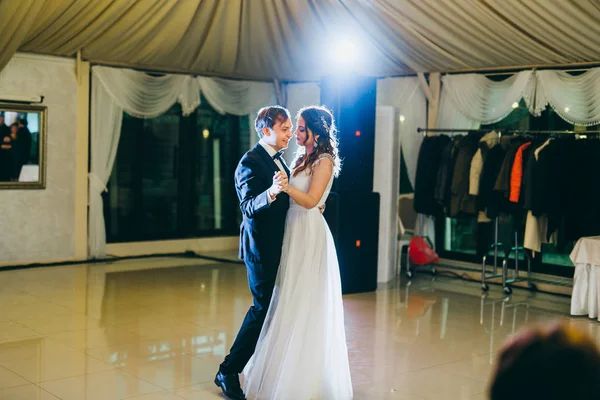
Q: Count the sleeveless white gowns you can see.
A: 1